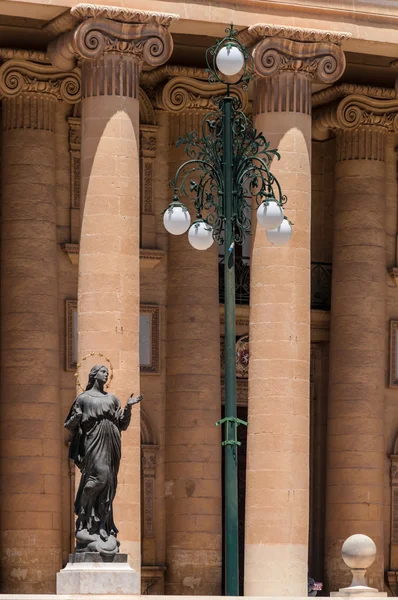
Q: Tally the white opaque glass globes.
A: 5